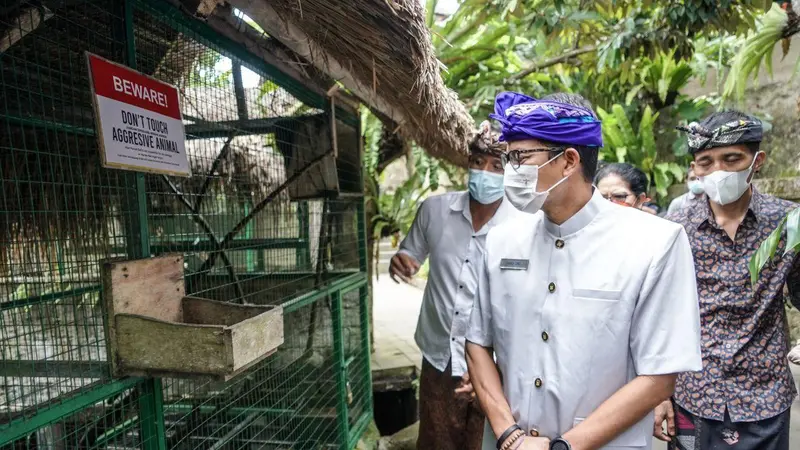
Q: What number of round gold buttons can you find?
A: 5